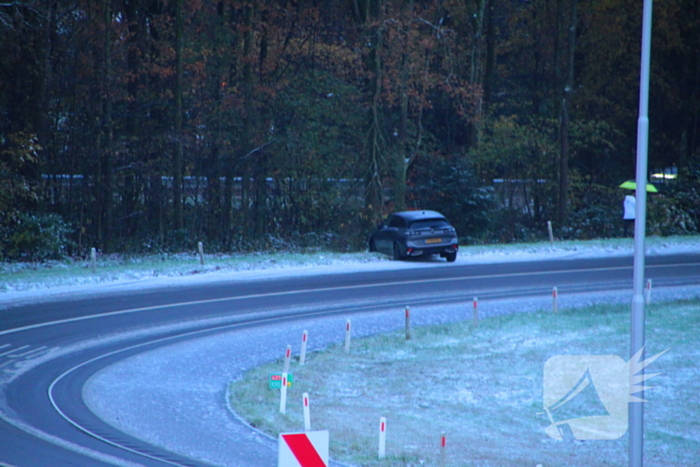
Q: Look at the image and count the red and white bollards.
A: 11